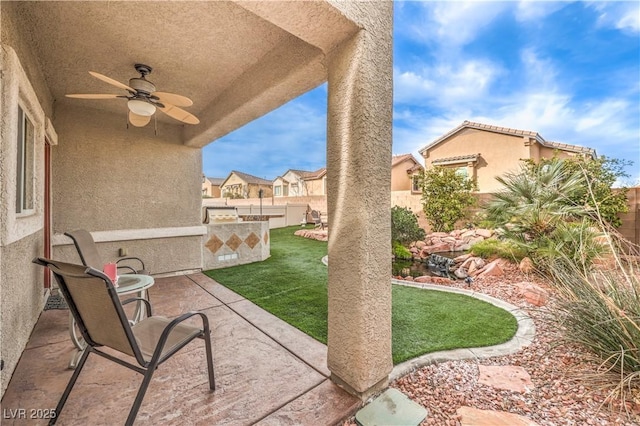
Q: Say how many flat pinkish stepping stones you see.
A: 2